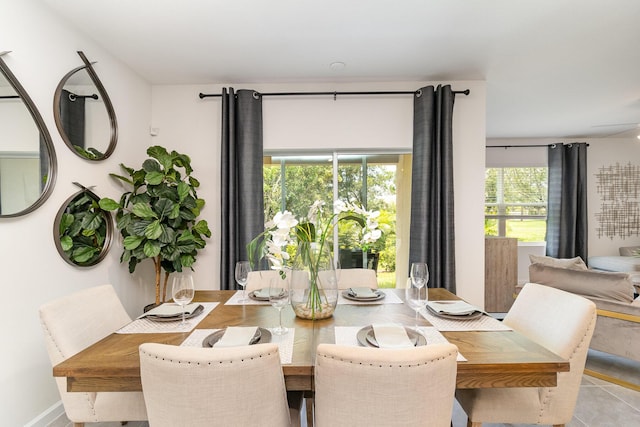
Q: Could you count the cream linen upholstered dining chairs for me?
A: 6